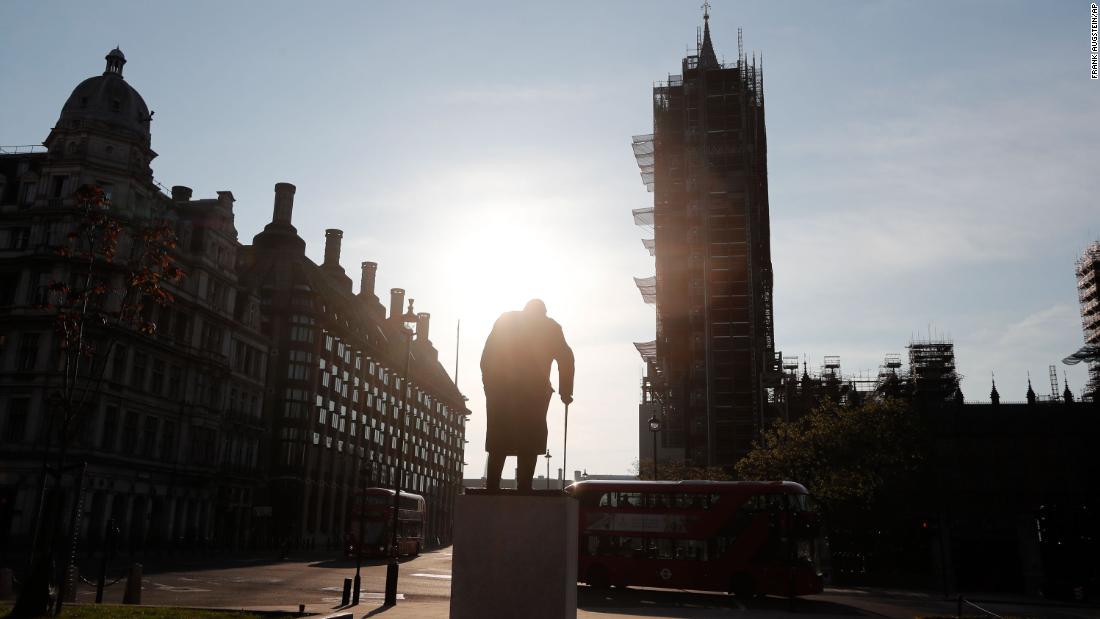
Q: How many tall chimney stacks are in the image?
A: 5